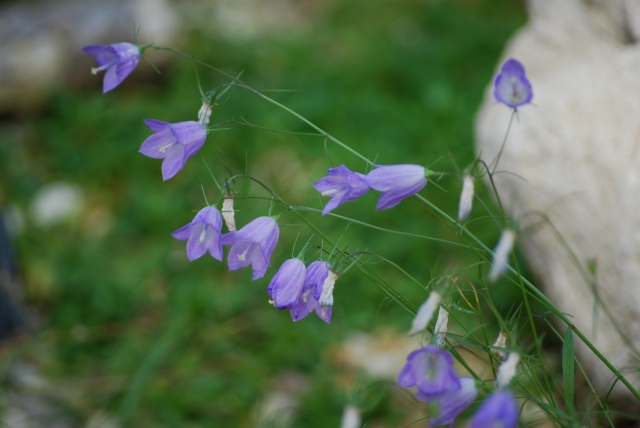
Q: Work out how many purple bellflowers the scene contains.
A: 12